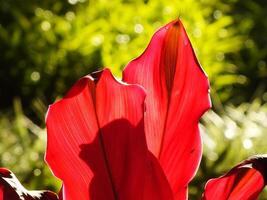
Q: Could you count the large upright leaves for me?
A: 2